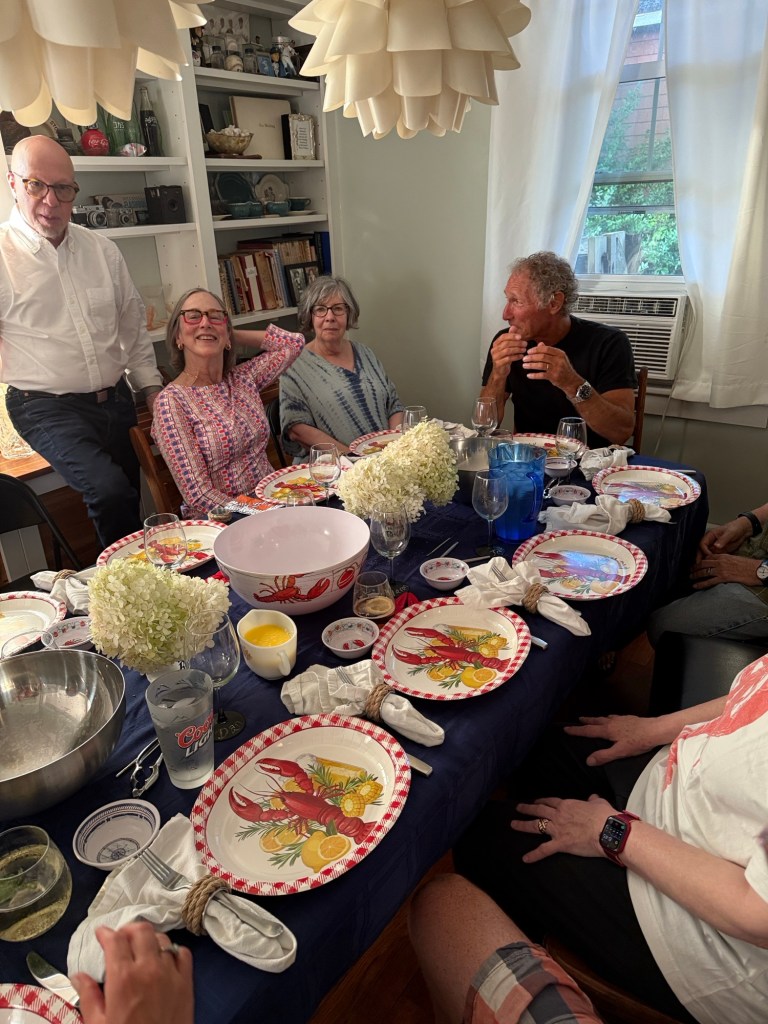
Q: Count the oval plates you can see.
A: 10